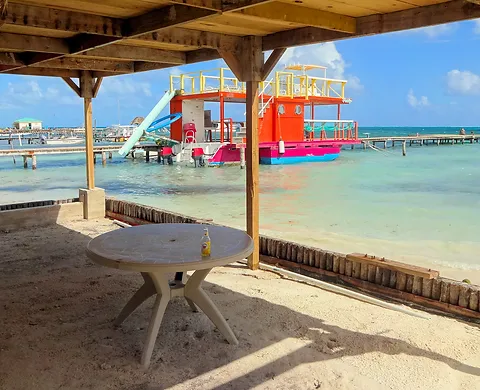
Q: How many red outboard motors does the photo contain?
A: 2